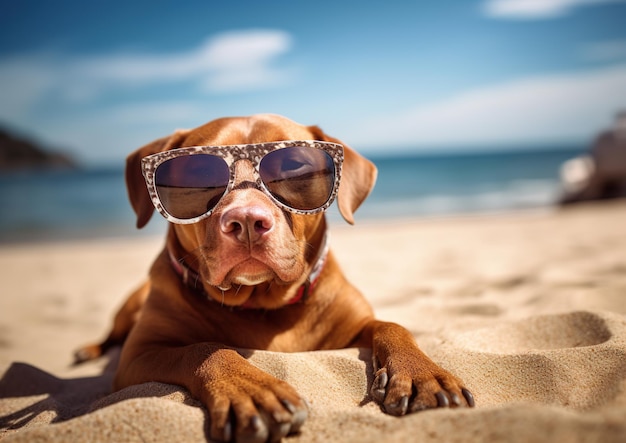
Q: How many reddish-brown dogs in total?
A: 1